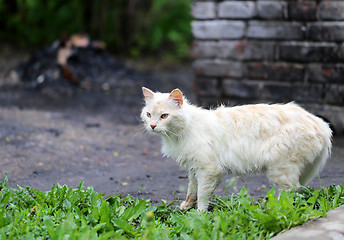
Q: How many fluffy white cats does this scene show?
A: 1